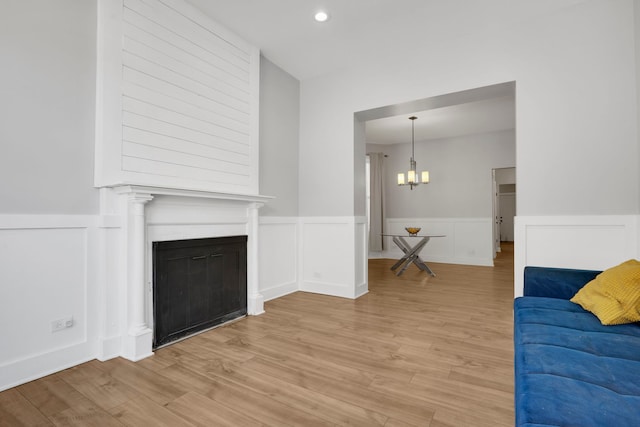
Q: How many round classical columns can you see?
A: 2